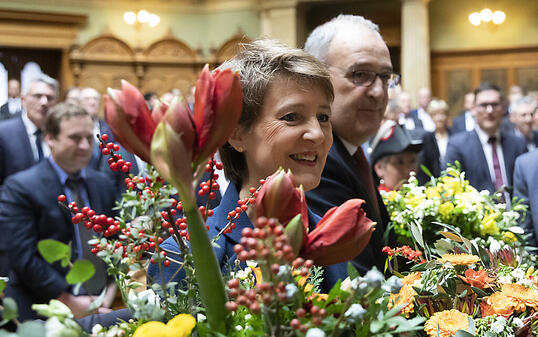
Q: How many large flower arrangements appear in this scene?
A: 3